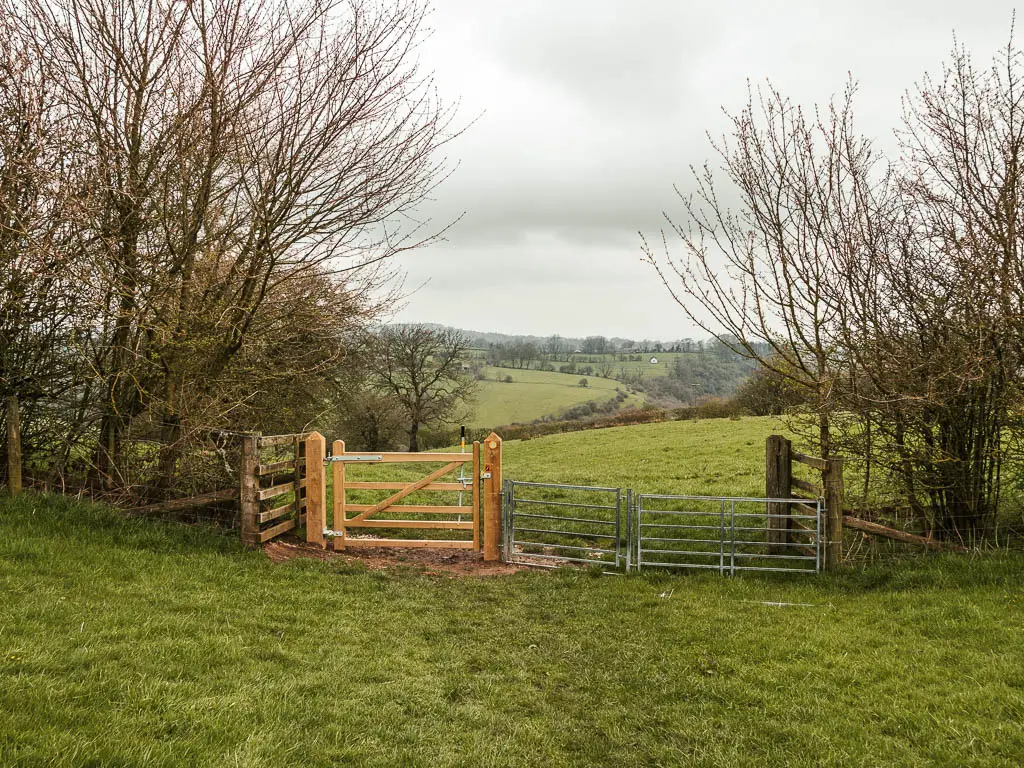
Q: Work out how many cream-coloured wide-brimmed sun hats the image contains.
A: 0